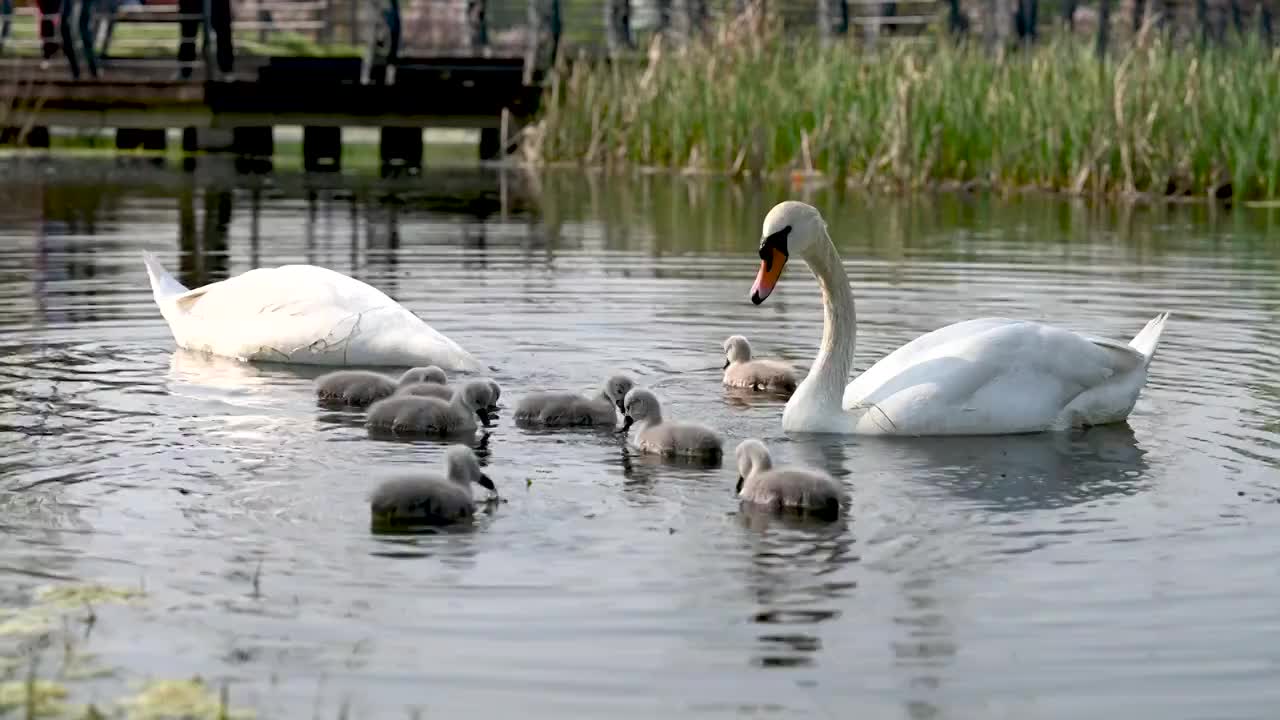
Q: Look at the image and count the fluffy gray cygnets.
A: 8